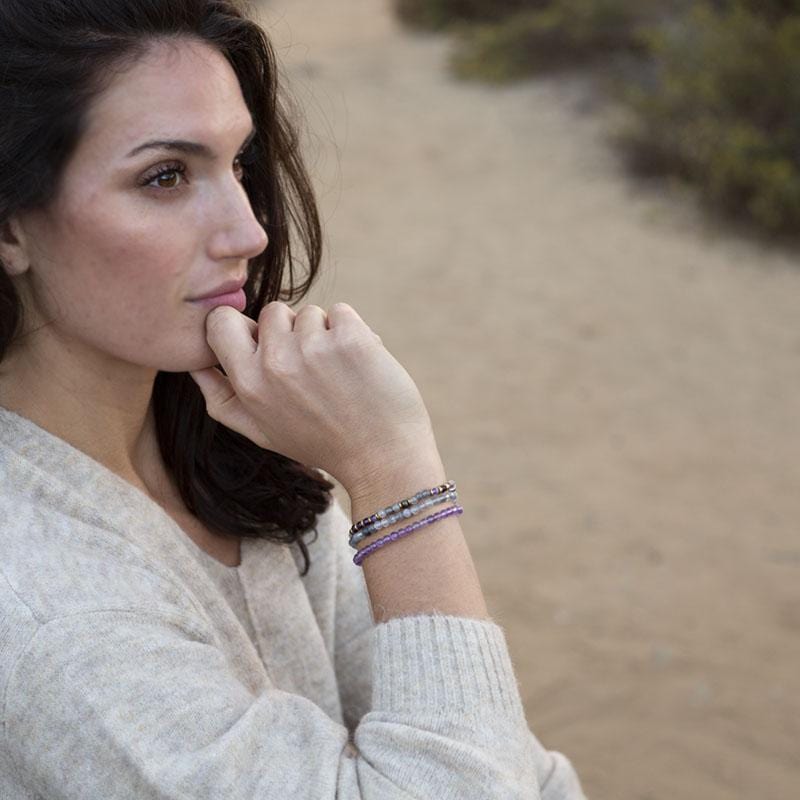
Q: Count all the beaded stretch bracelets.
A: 3